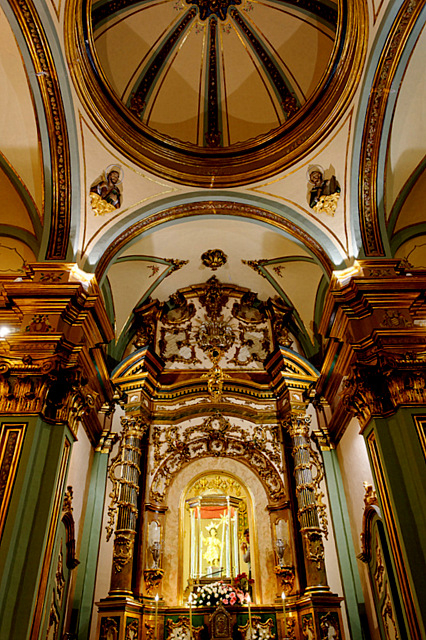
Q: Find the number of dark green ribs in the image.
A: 5